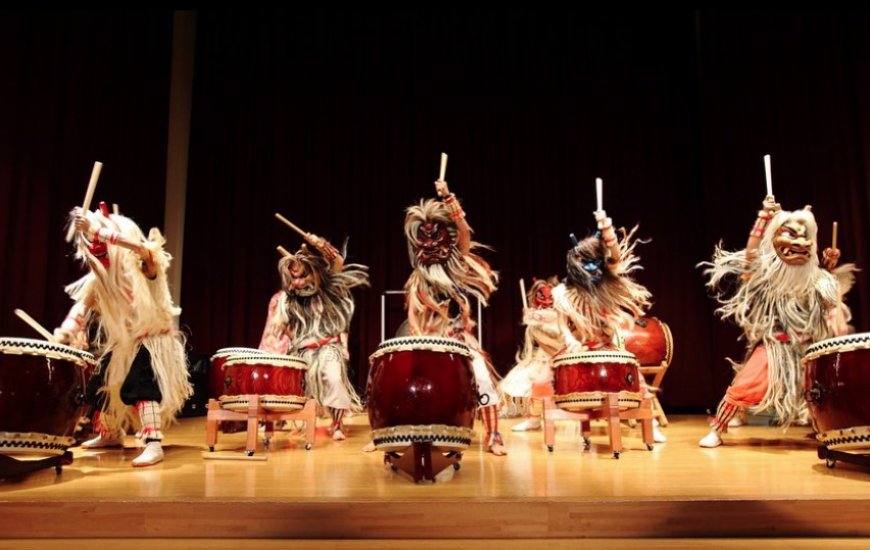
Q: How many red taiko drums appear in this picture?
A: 7